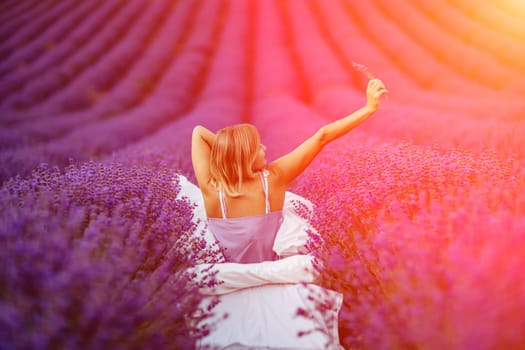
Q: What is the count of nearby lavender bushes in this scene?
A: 2